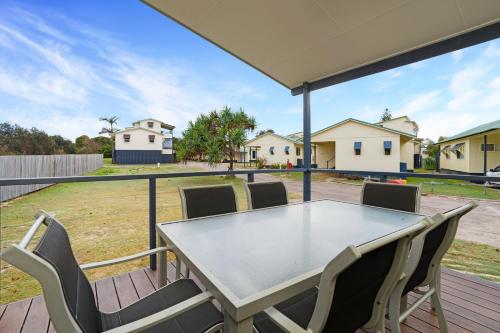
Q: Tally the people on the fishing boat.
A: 0